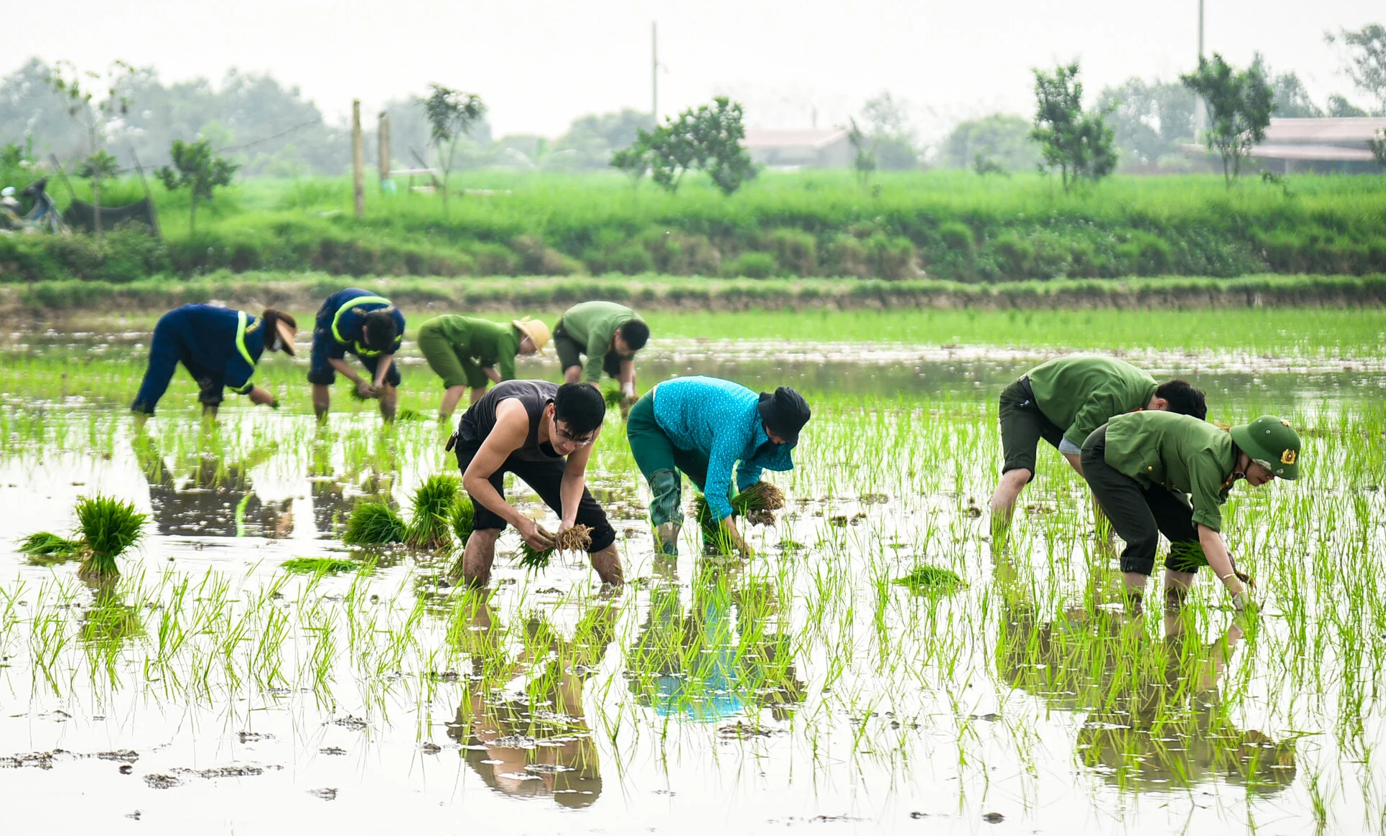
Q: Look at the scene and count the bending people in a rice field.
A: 8